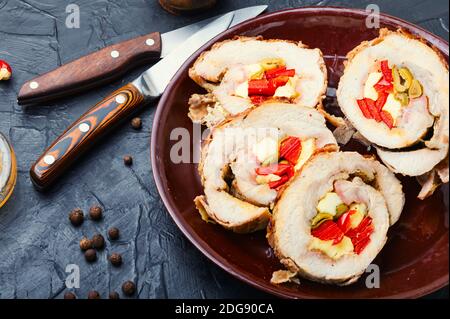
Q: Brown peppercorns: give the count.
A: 13